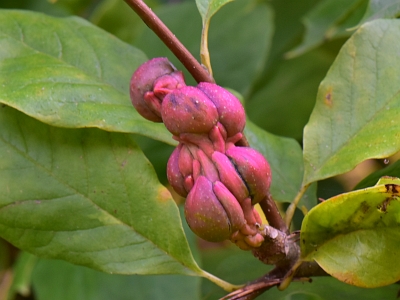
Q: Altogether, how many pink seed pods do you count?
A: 6